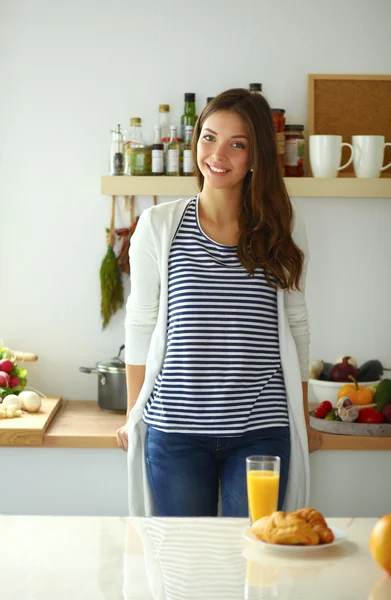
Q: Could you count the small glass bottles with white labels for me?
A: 3